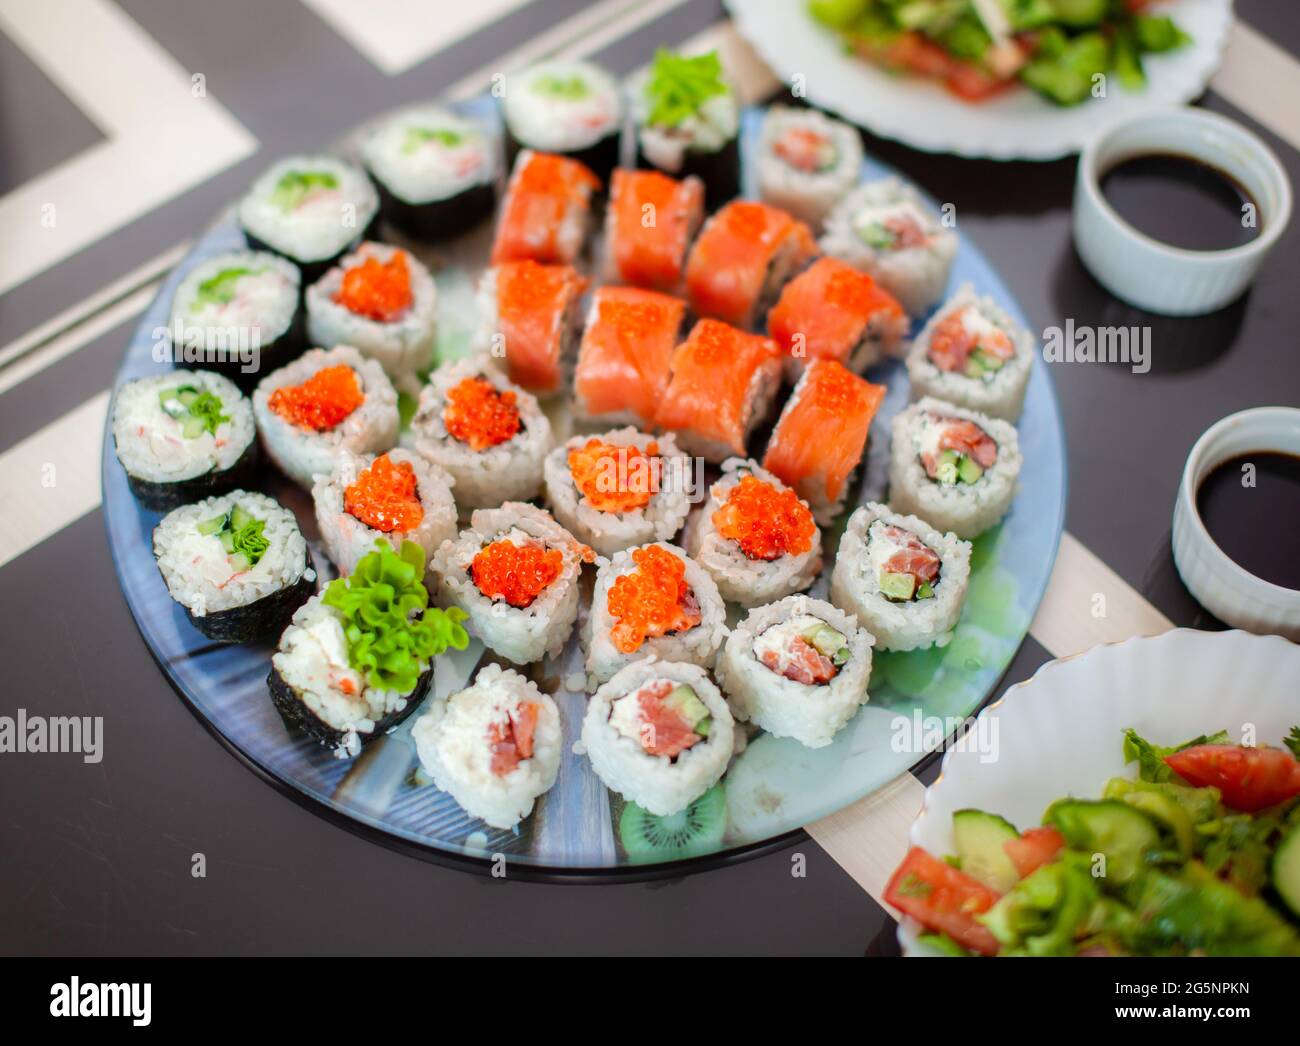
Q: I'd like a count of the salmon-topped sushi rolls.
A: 8